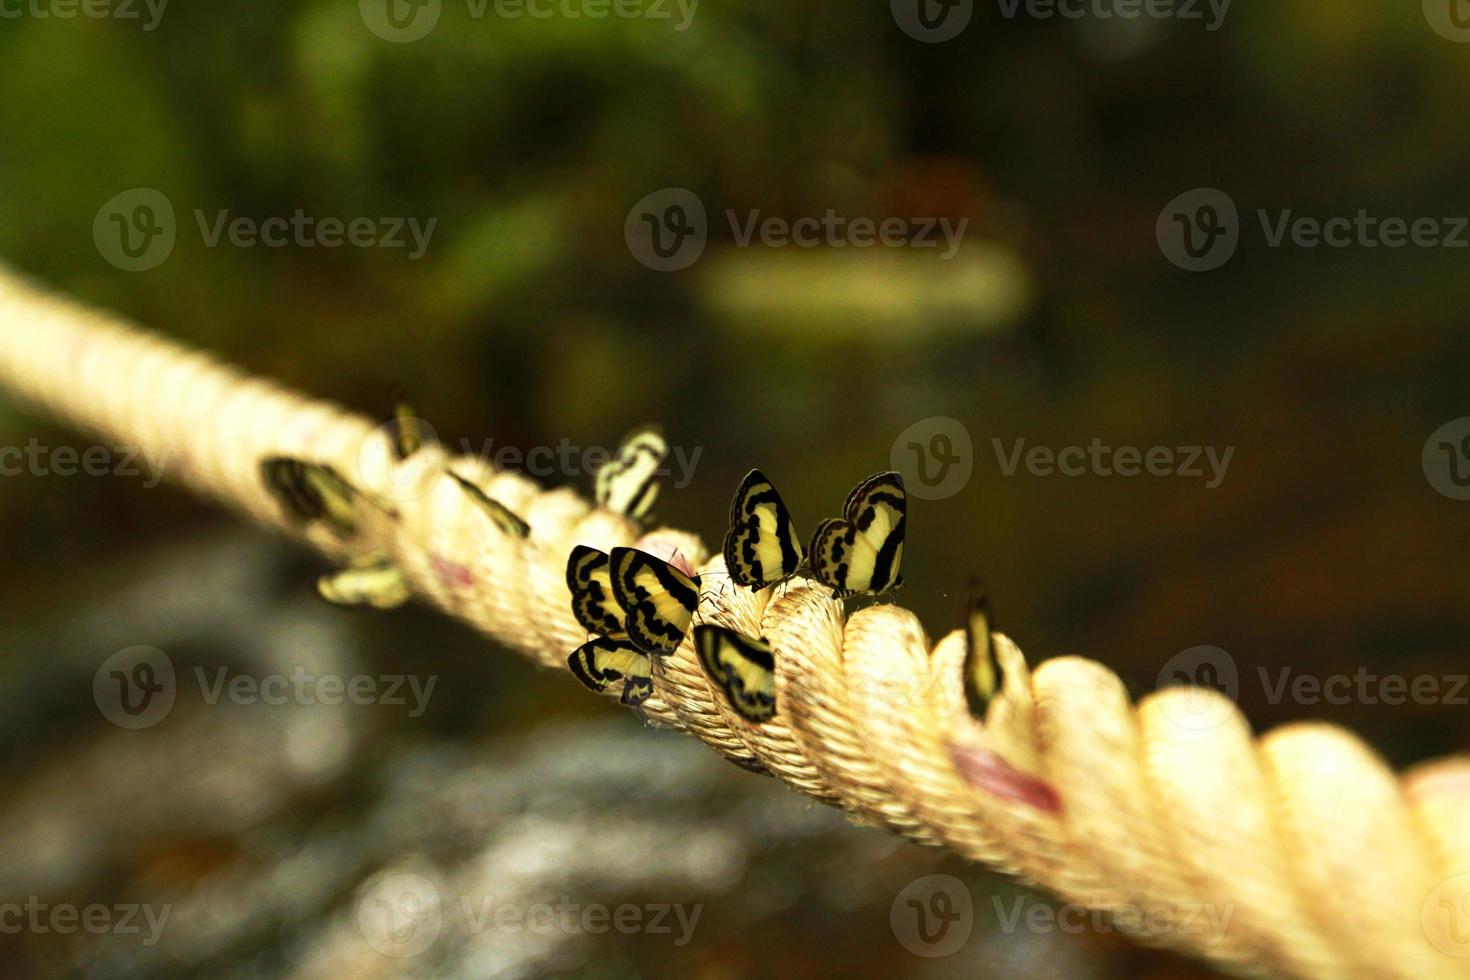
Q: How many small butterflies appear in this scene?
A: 12